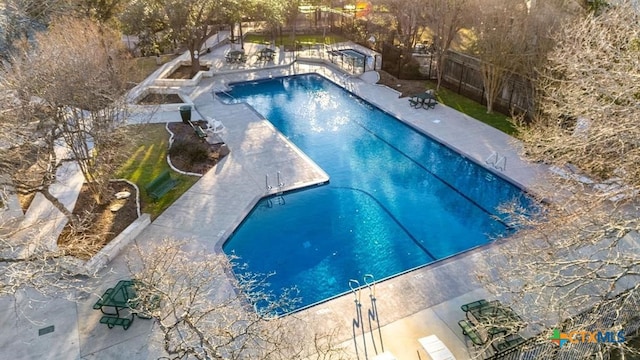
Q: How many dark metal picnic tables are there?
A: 5